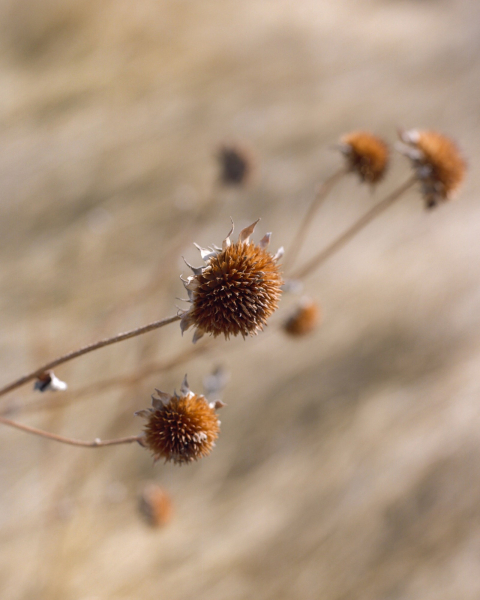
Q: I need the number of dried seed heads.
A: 7